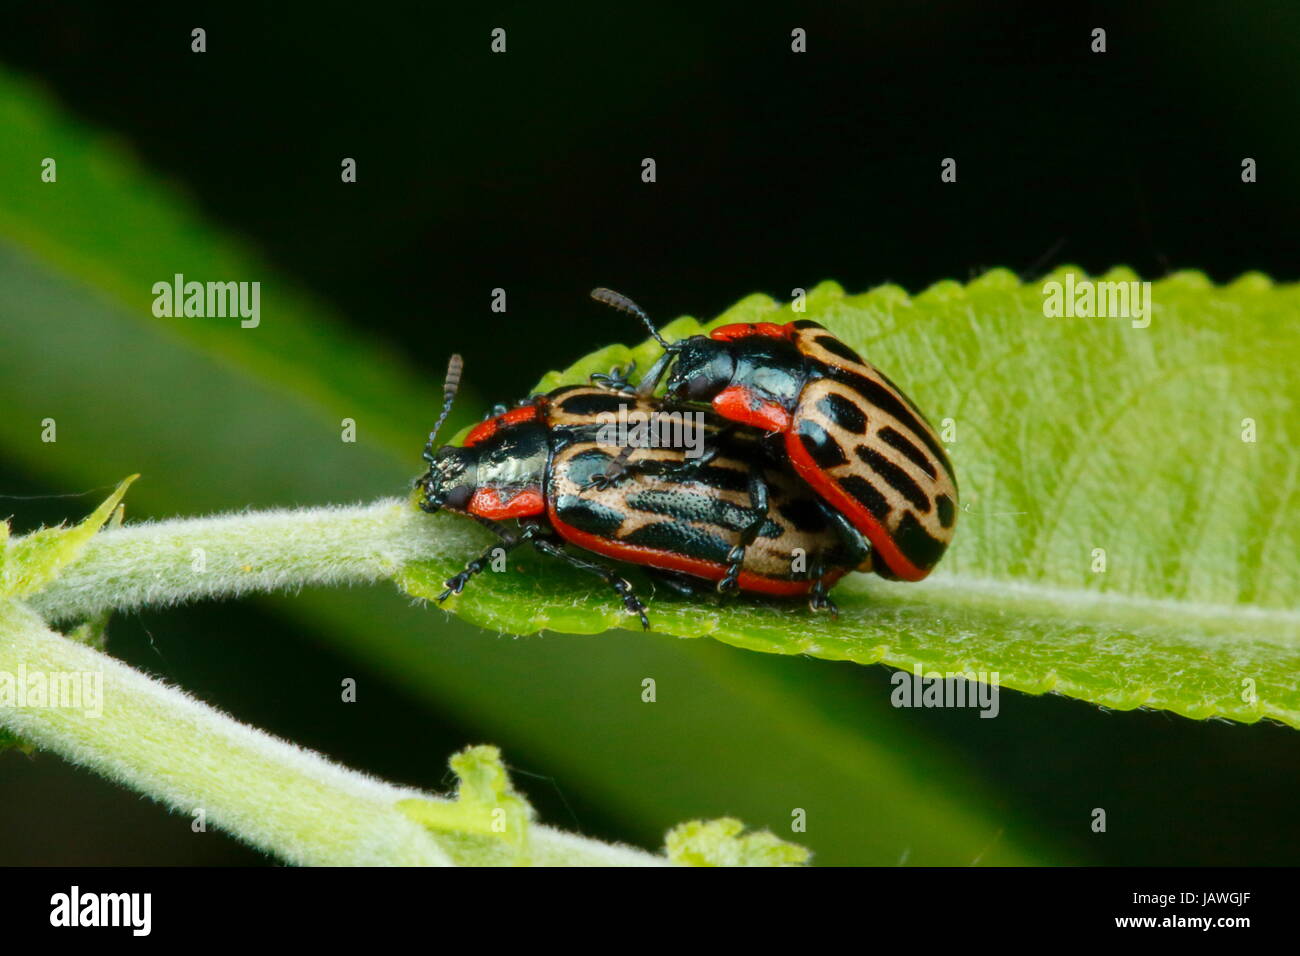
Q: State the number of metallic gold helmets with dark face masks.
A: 0